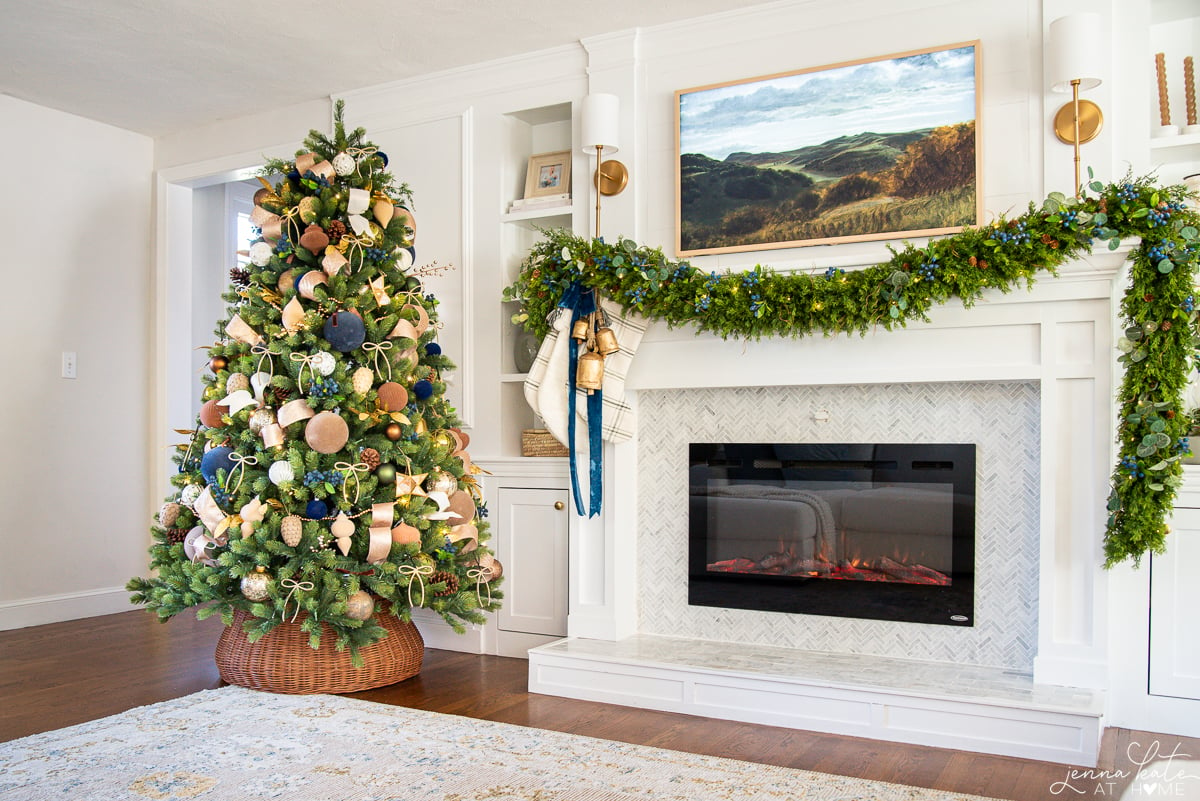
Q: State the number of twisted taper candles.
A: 2